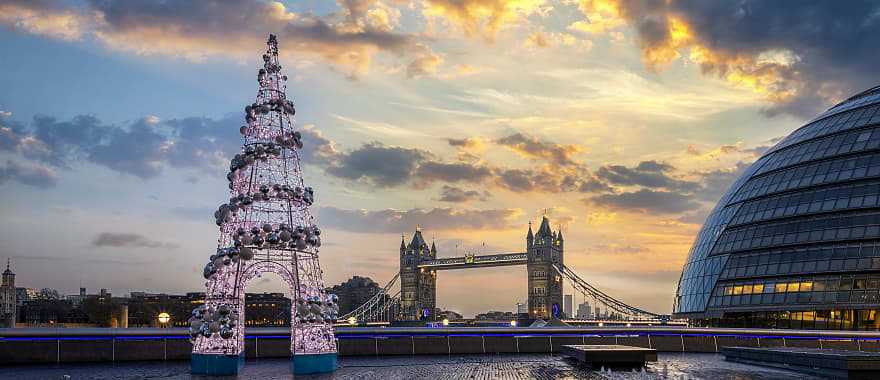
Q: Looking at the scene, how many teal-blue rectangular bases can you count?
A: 2